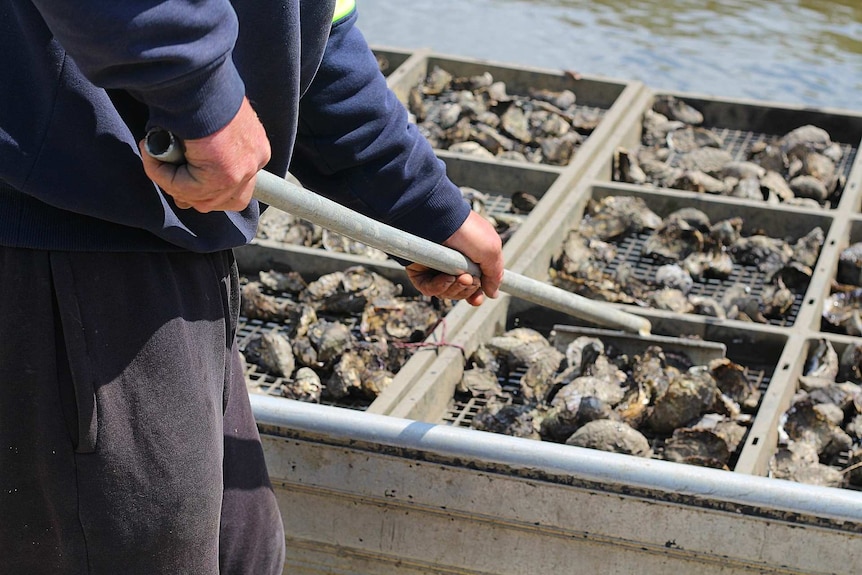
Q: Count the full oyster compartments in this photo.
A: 4